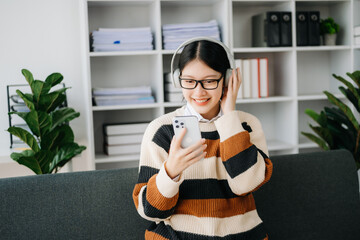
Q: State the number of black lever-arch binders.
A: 4